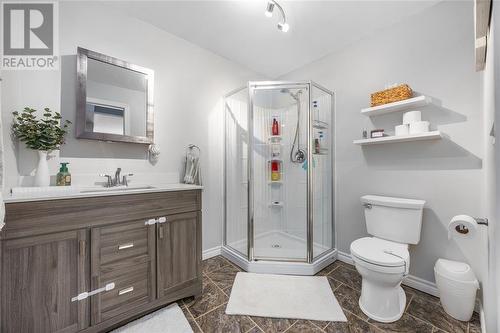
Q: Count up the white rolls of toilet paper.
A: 4